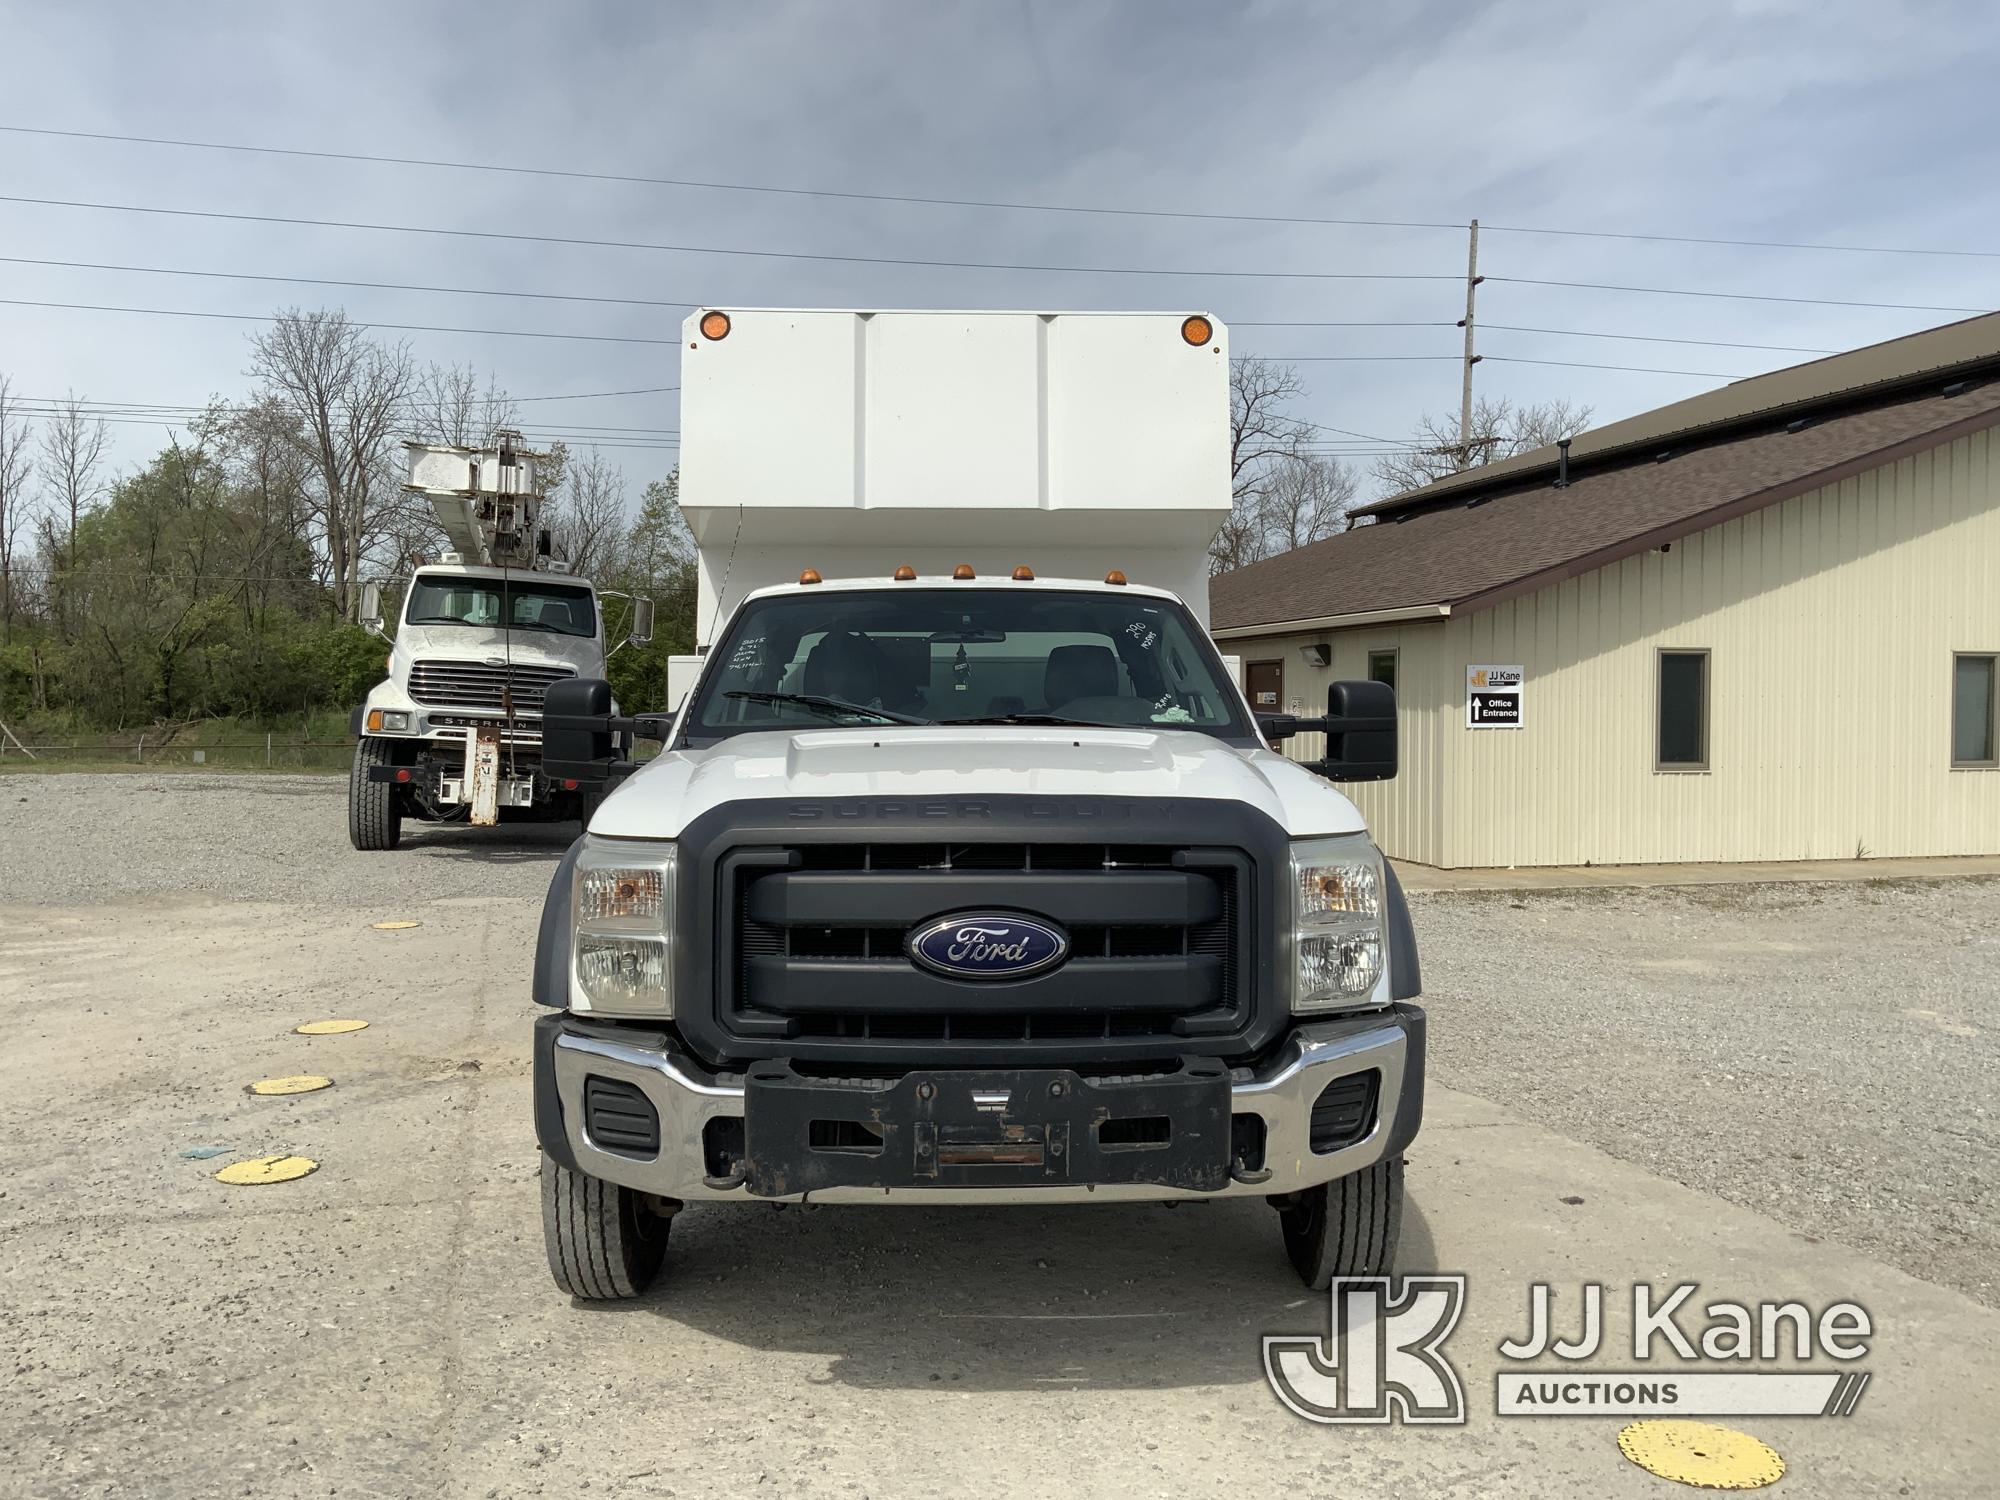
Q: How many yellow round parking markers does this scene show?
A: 5